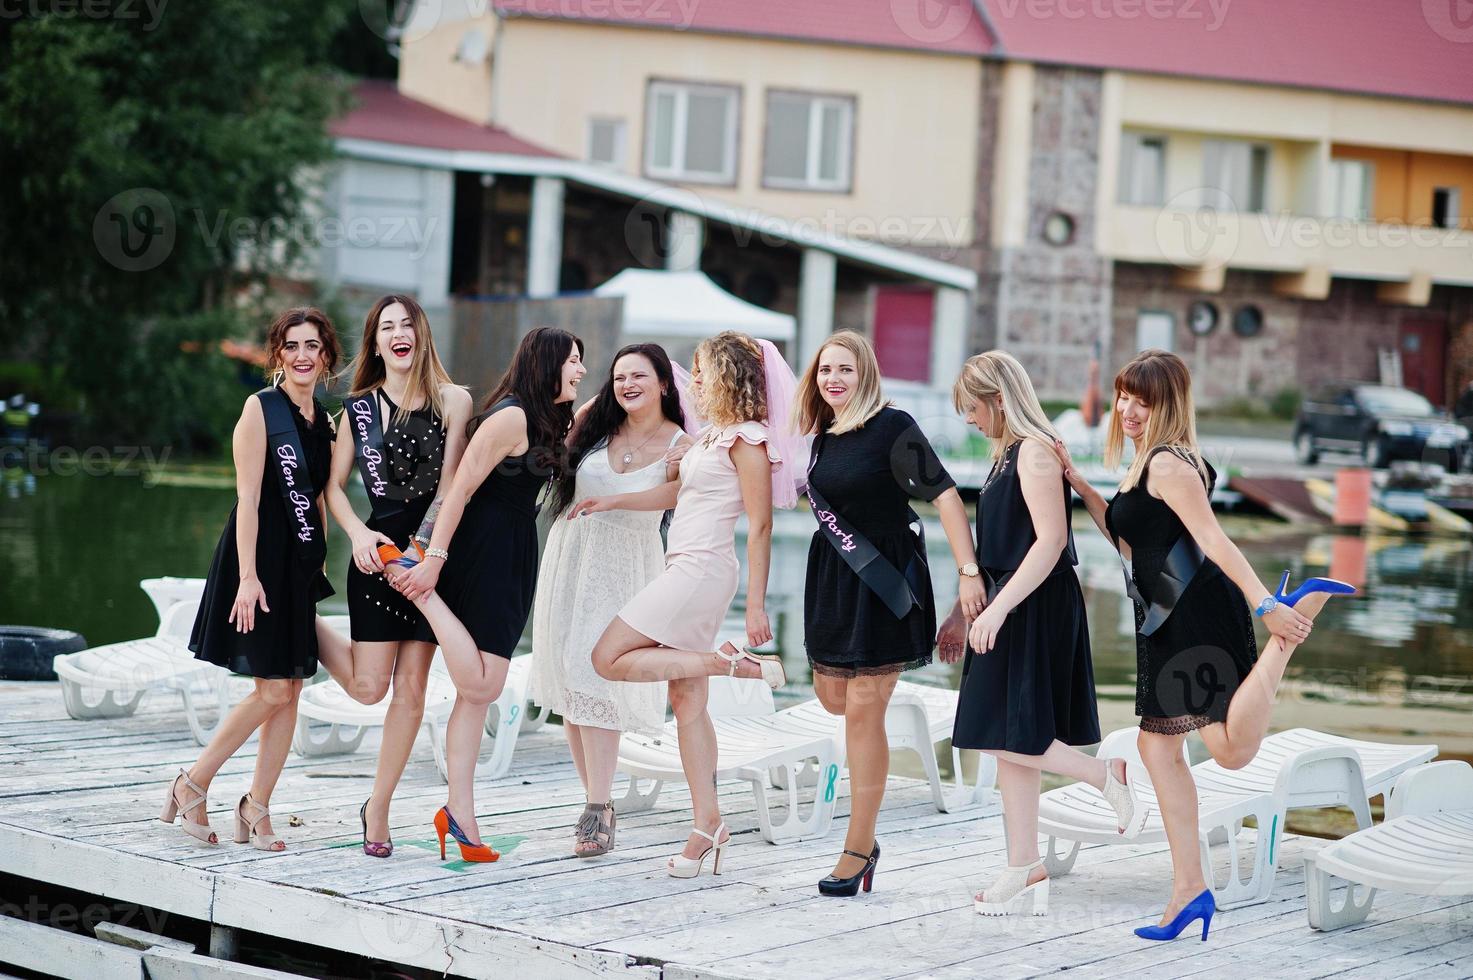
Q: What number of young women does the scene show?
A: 8